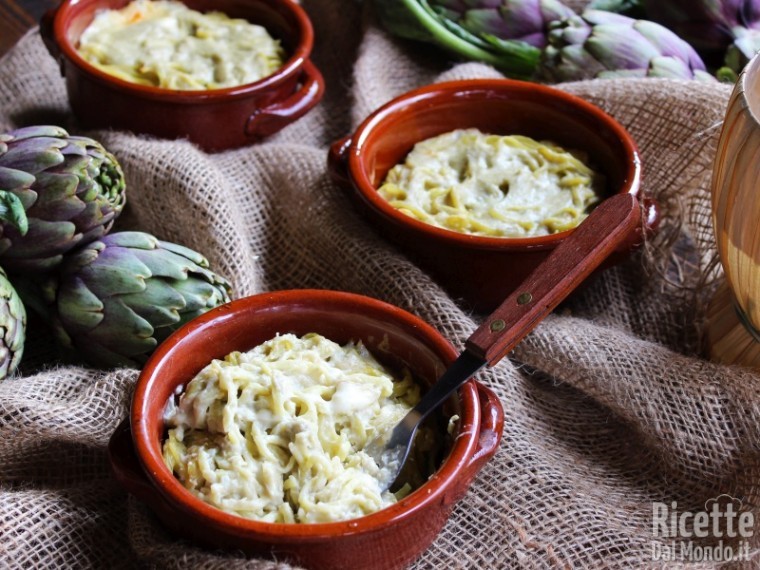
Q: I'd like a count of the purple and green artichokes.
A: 6